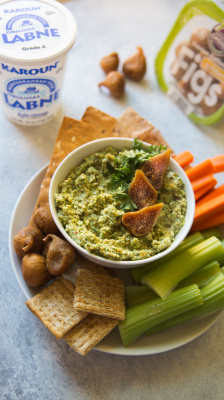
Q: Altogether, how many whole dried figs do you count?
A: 7